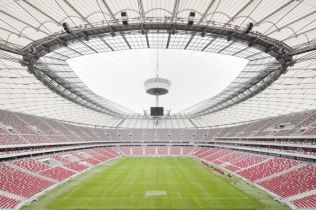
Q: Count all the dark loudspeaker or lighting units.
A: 4